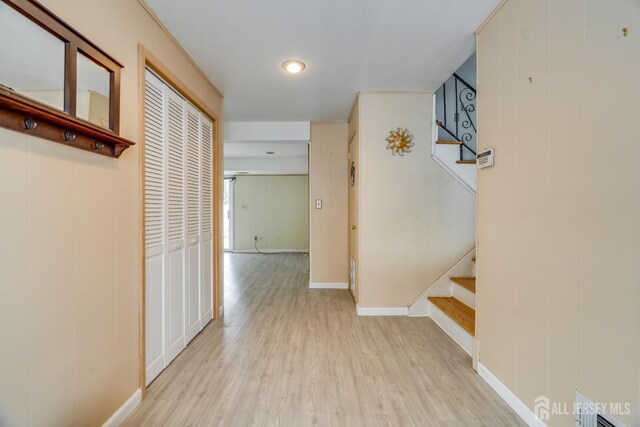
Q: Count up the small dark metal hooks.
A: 3